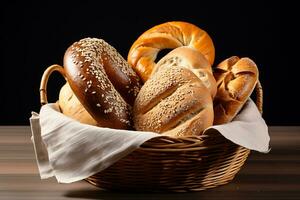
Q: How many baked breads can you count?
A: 6